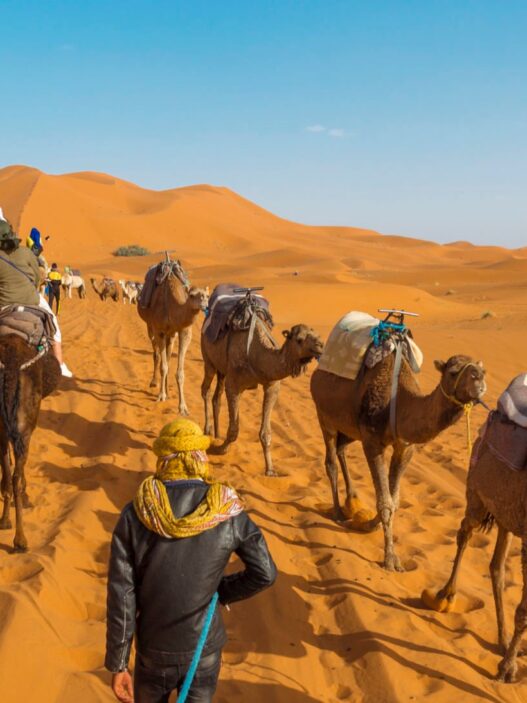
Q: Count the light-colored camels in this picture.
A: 2